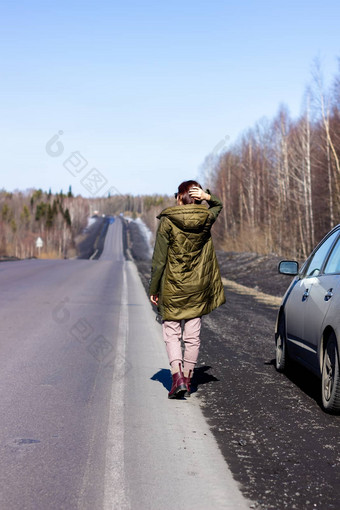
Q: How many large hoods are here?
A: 1